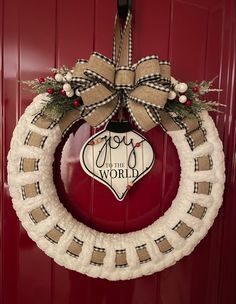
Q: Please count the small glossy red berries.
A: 6